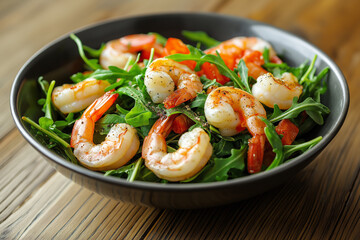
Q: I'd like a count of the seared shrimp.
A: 8